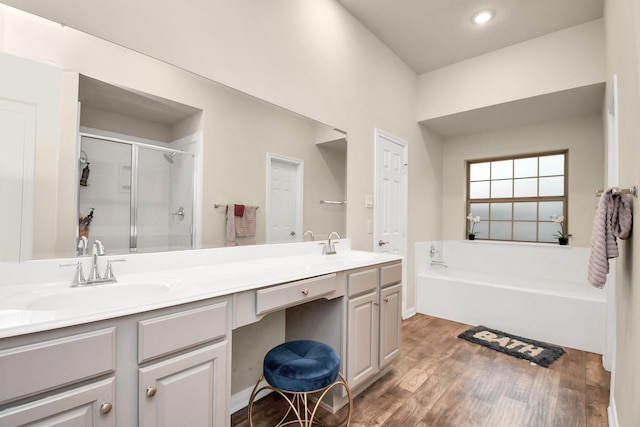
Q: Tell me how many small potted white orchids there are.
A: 2